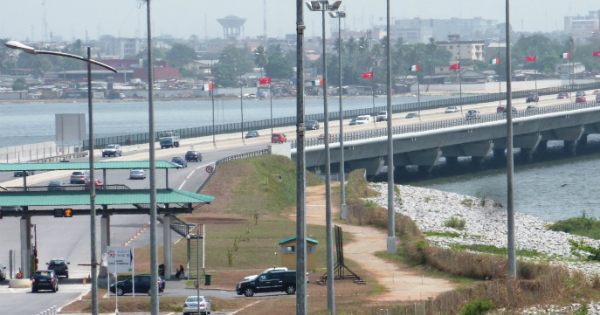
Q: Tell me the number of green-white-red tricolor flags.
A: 5